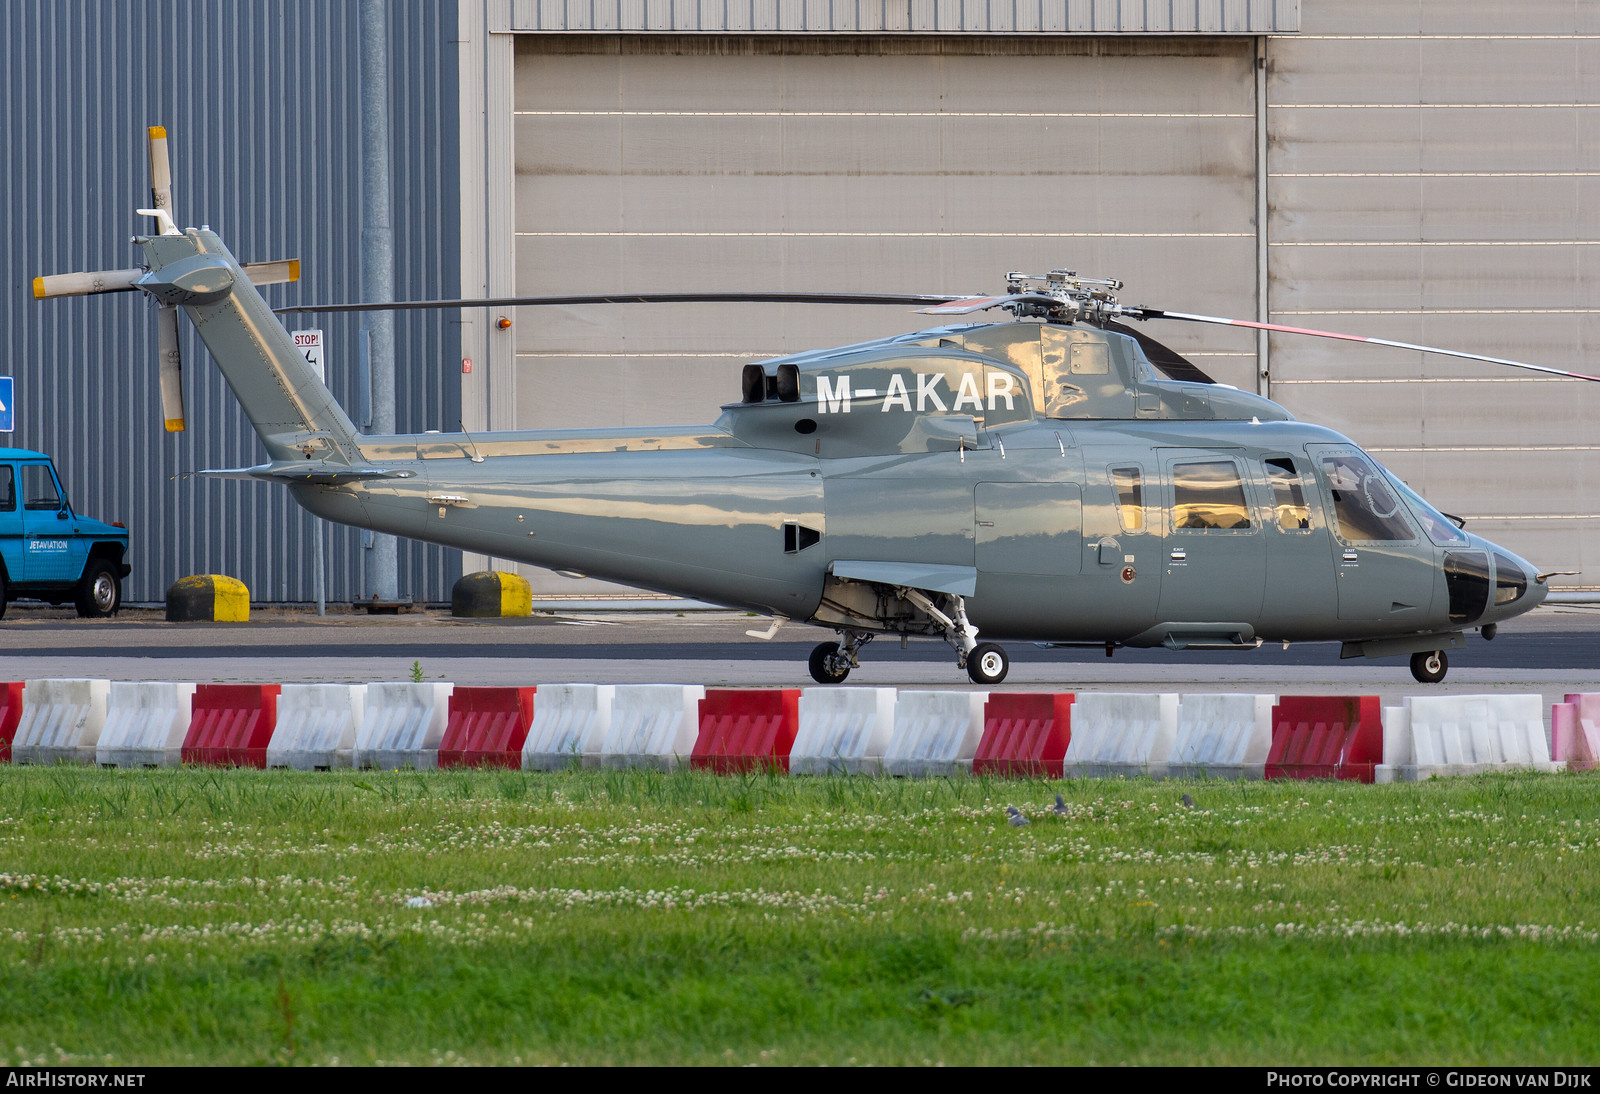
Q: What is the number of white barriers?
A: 11